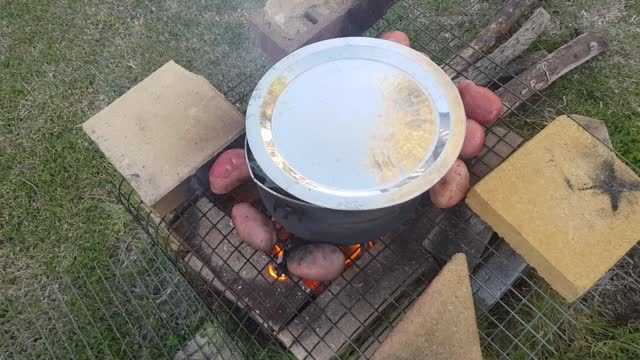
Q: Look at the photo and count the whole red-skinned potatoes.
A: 7